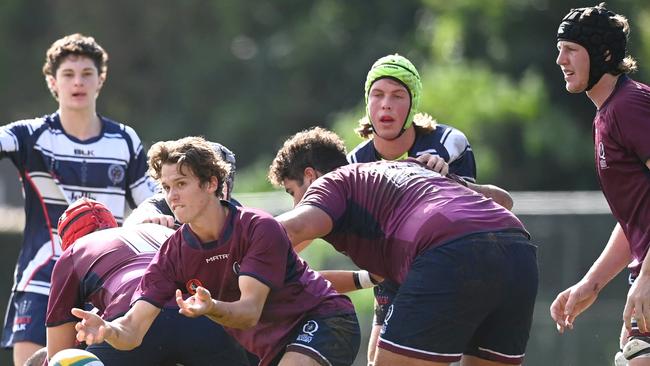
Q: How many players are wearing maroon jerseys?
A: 4